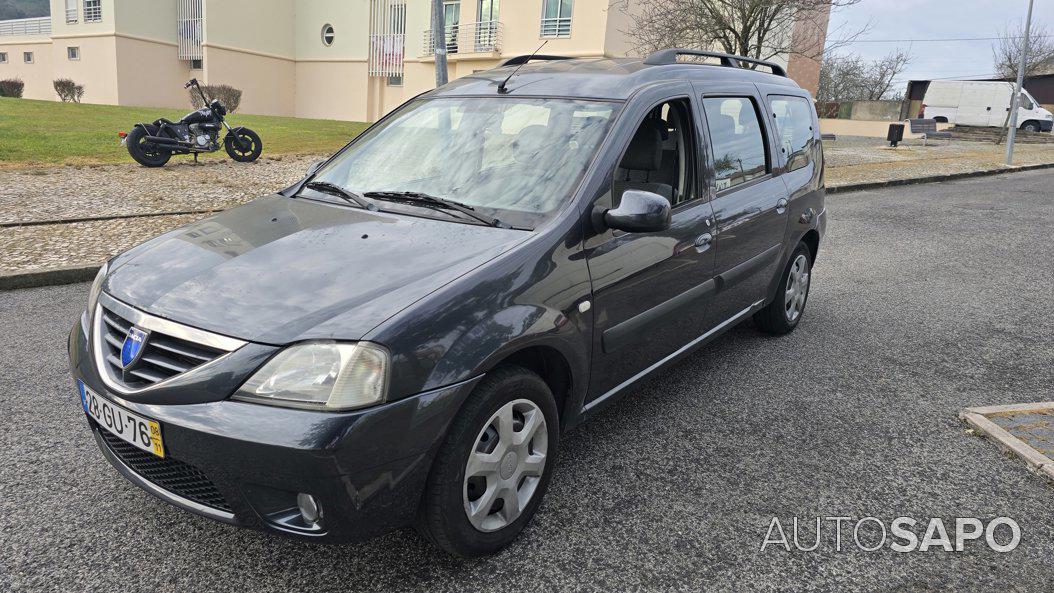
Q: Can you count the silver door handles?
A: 2